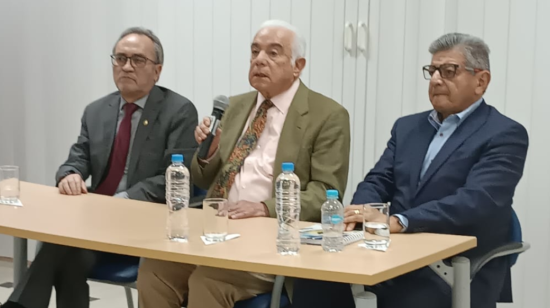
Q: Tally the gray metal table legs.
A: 3